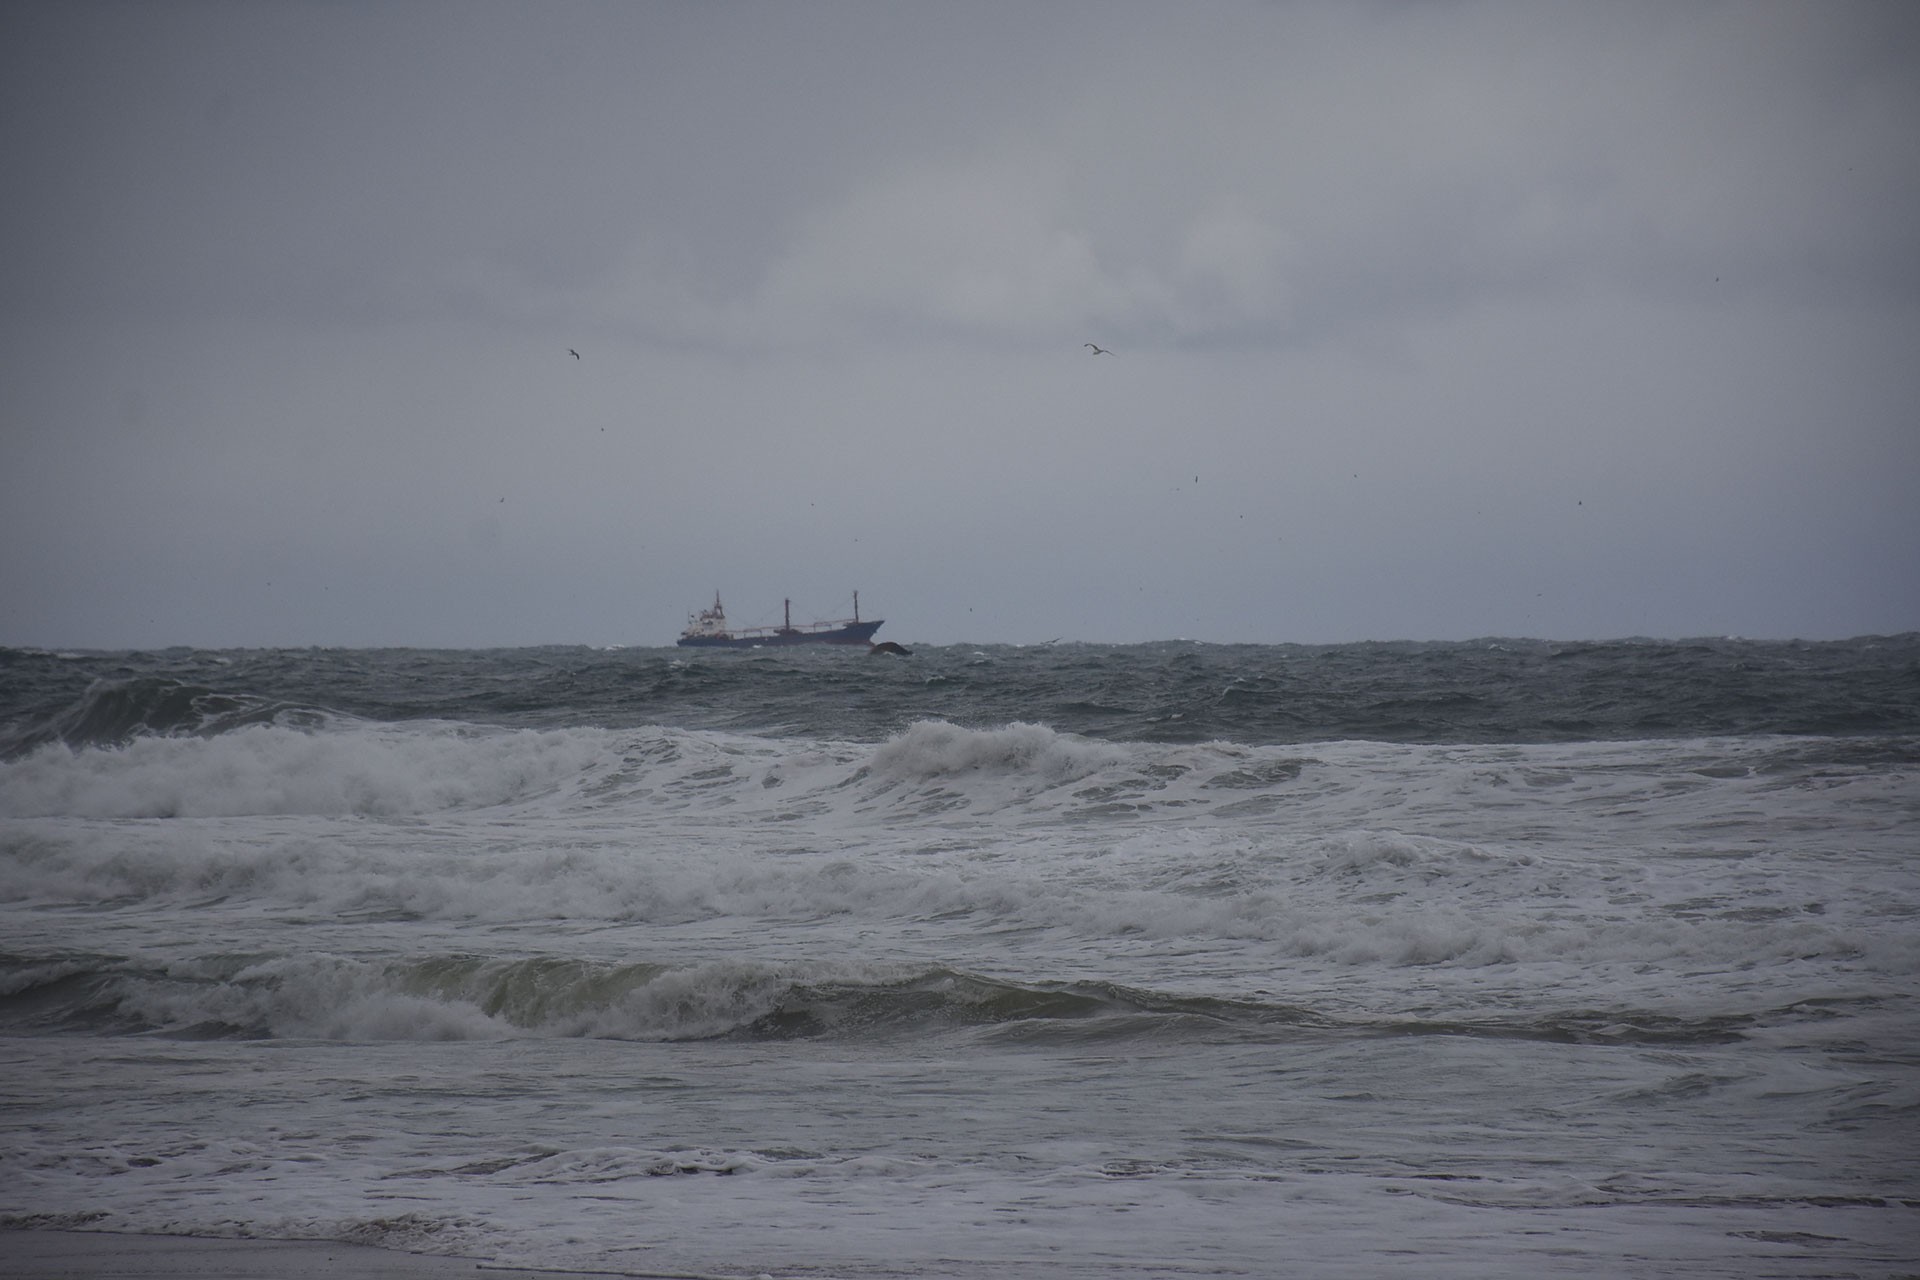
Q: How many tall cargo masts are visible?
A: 2